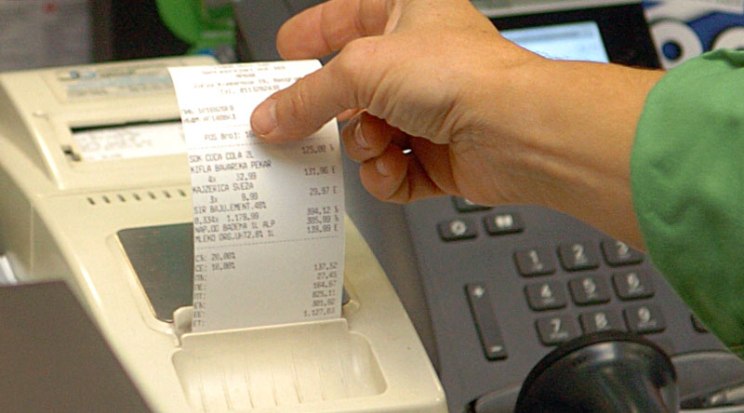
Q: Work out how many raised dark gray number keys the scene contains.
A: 9